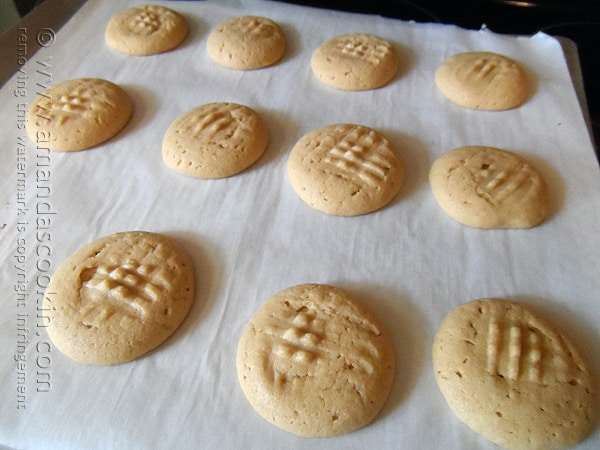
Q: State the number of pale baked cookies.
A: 11